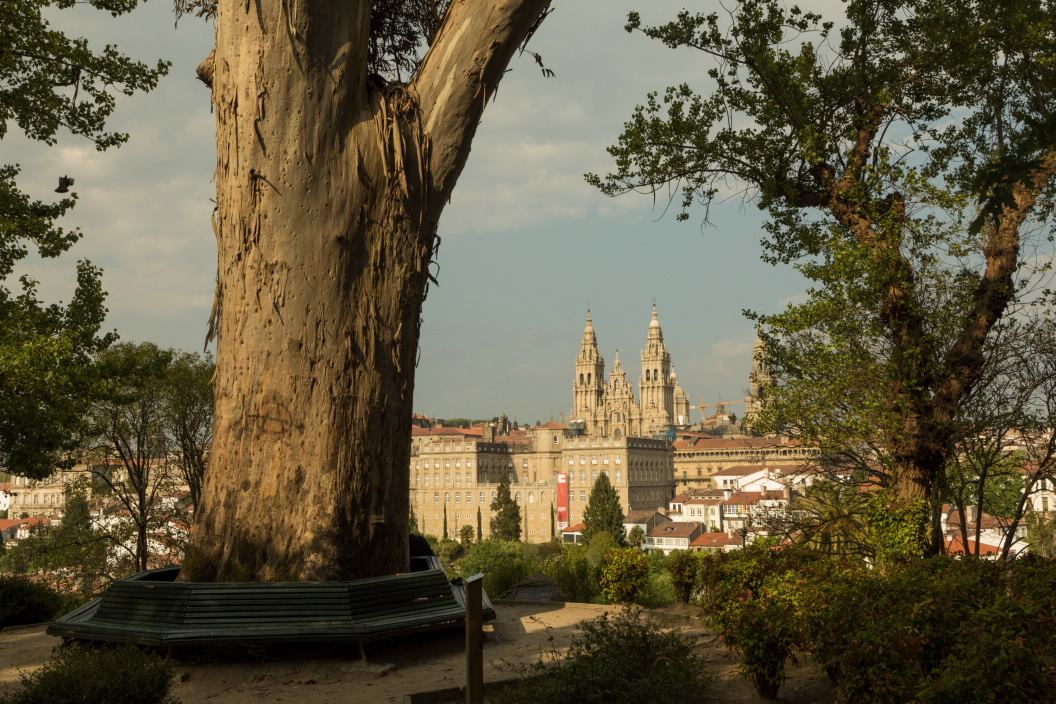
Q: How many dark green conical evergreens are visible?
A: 2